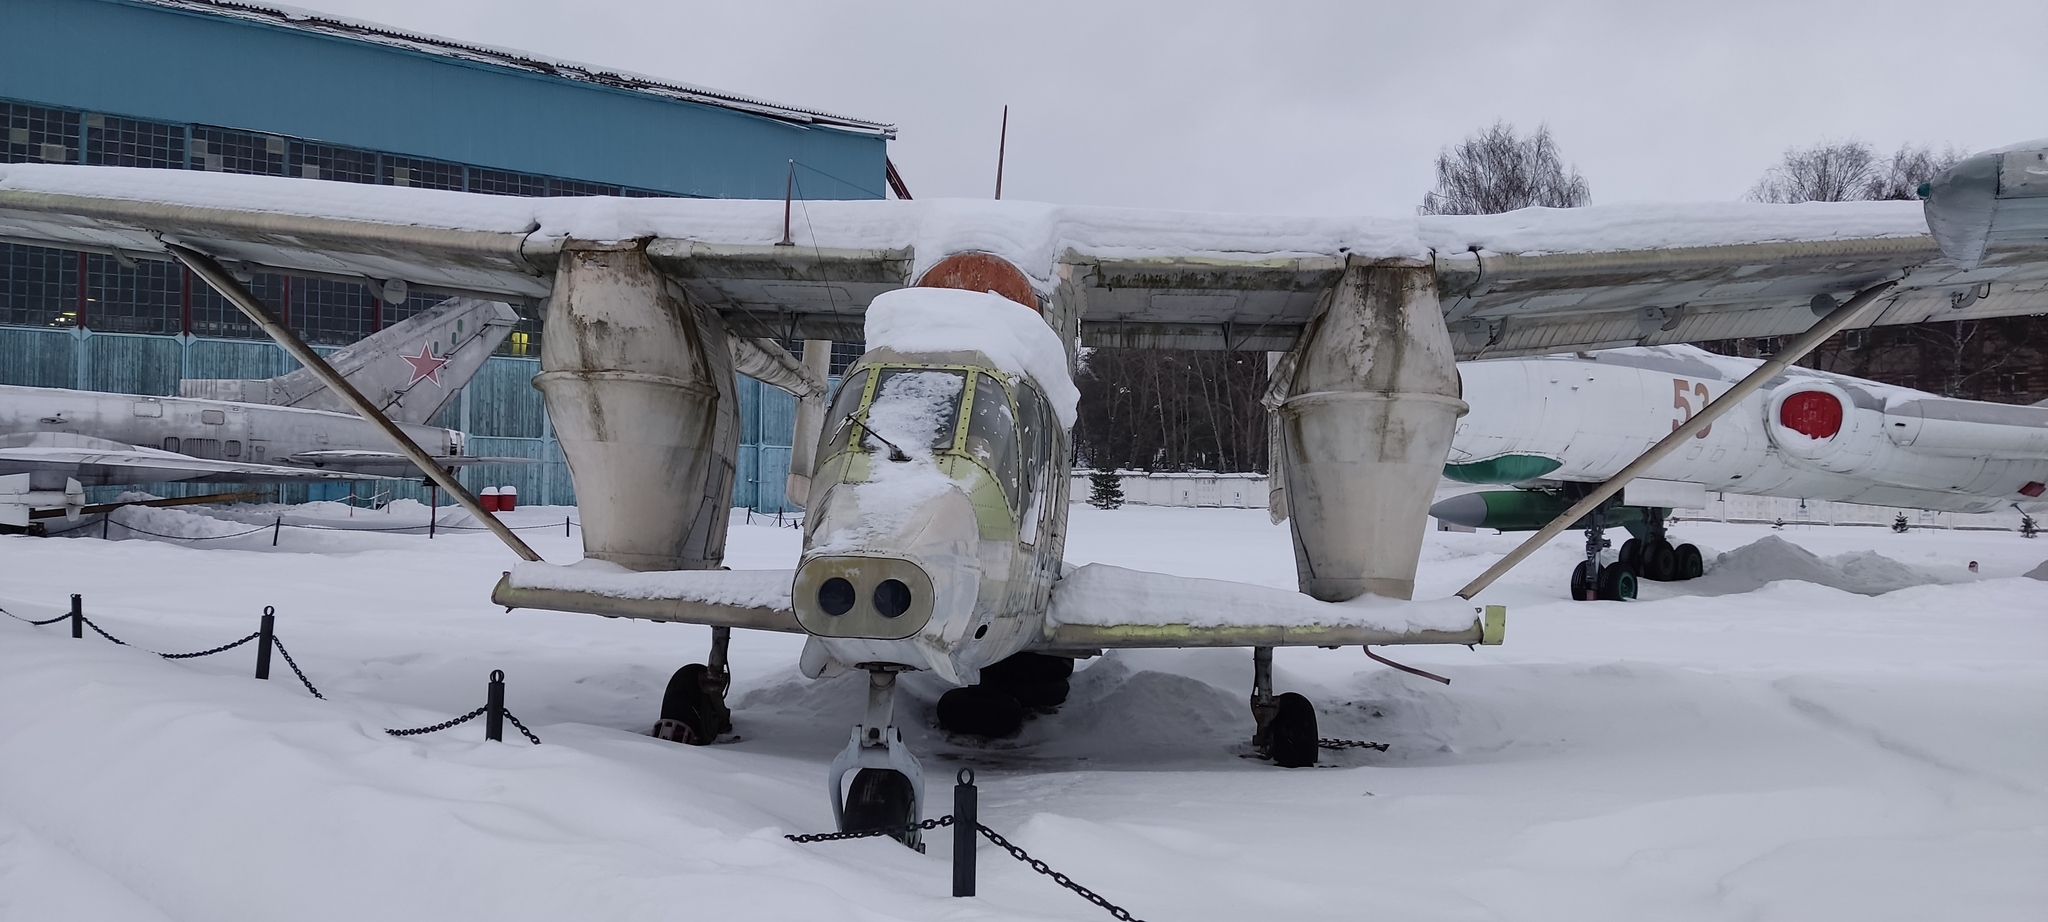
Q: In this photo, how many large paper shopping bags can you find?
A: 0